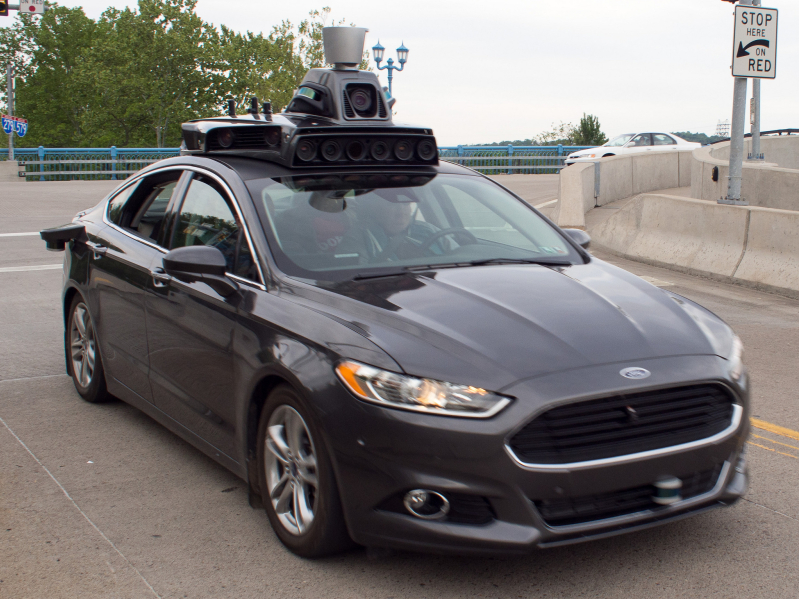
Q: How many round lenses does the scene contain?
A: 9